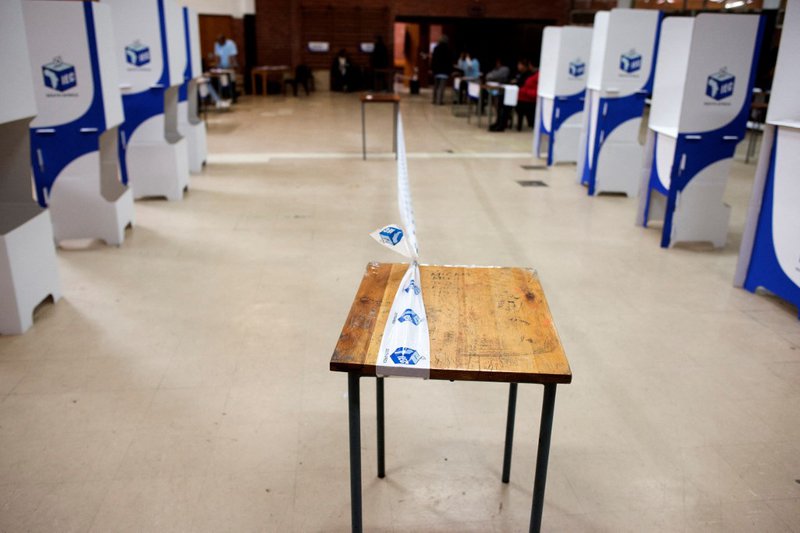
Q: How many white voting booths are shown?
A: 8